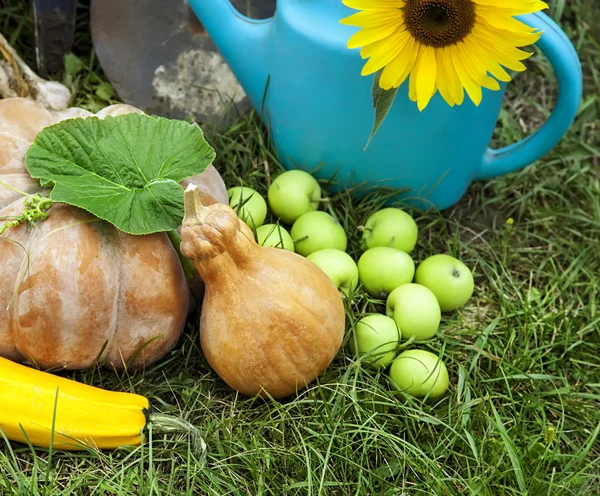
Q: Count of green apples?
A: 11